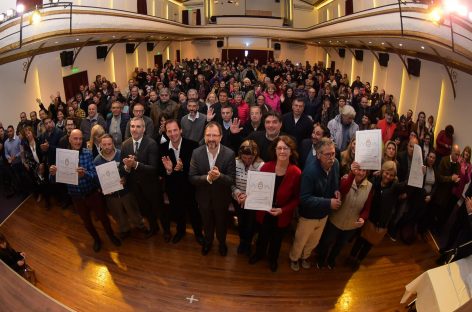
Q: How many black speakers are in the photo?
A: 10